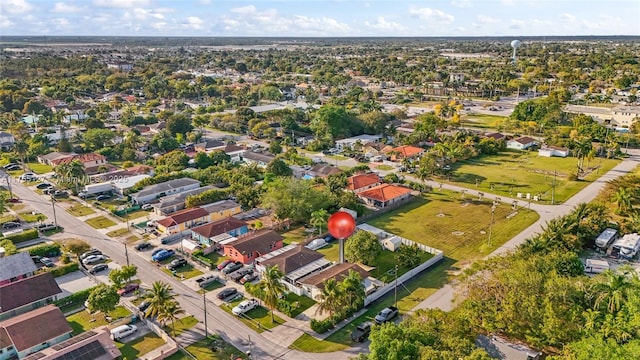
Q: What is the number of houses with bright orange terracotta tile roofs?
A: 3